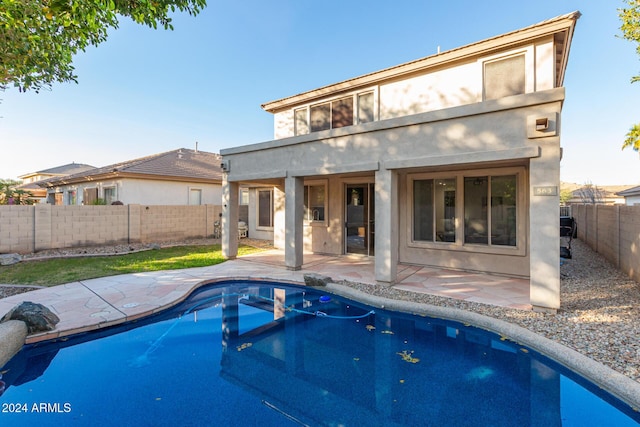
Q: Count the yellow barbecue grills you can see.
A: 0